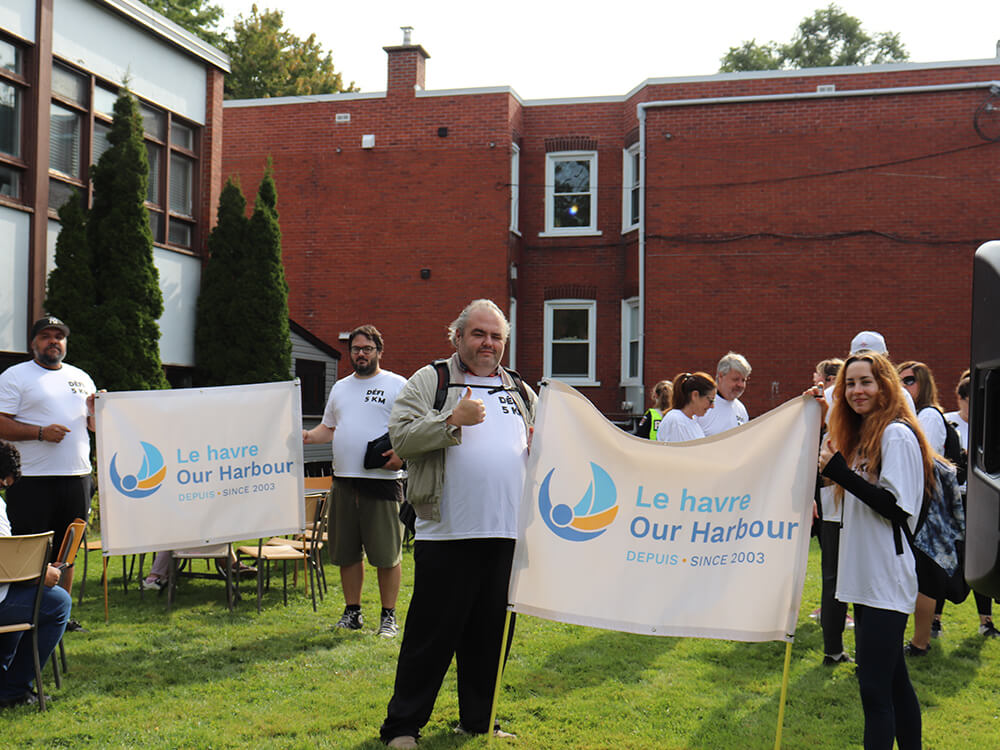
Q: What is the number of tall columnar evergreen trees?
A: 4